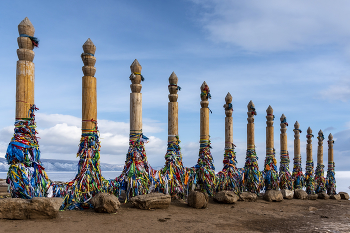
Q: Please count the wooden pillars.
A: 13